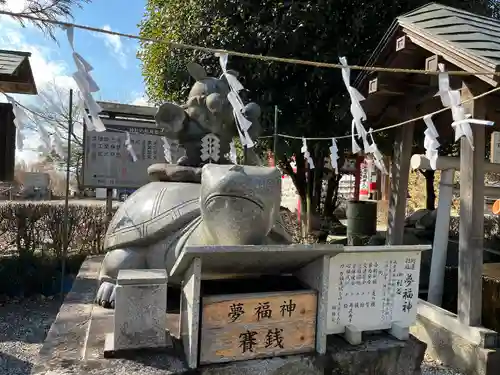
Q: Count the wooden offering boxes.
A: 1